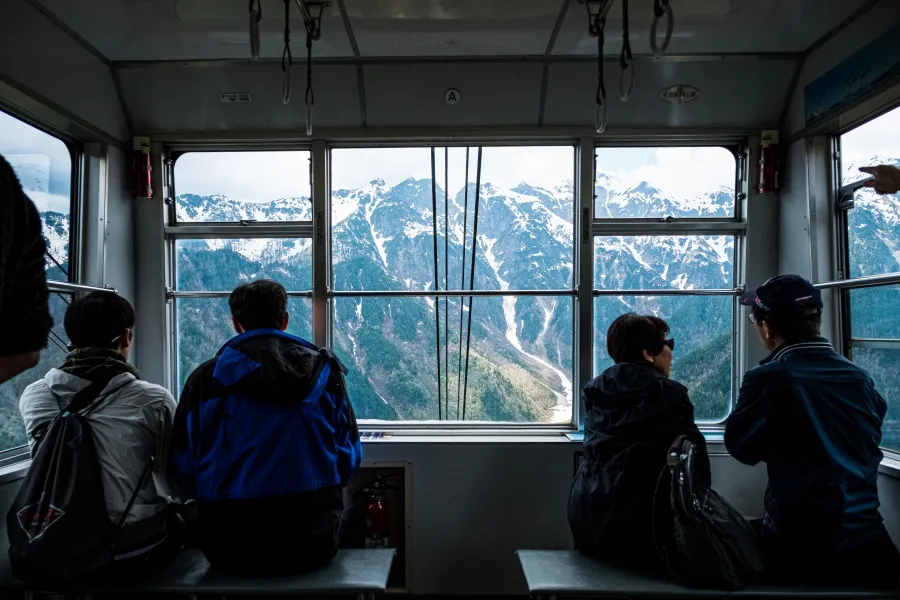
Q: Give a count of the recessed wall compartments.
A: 1